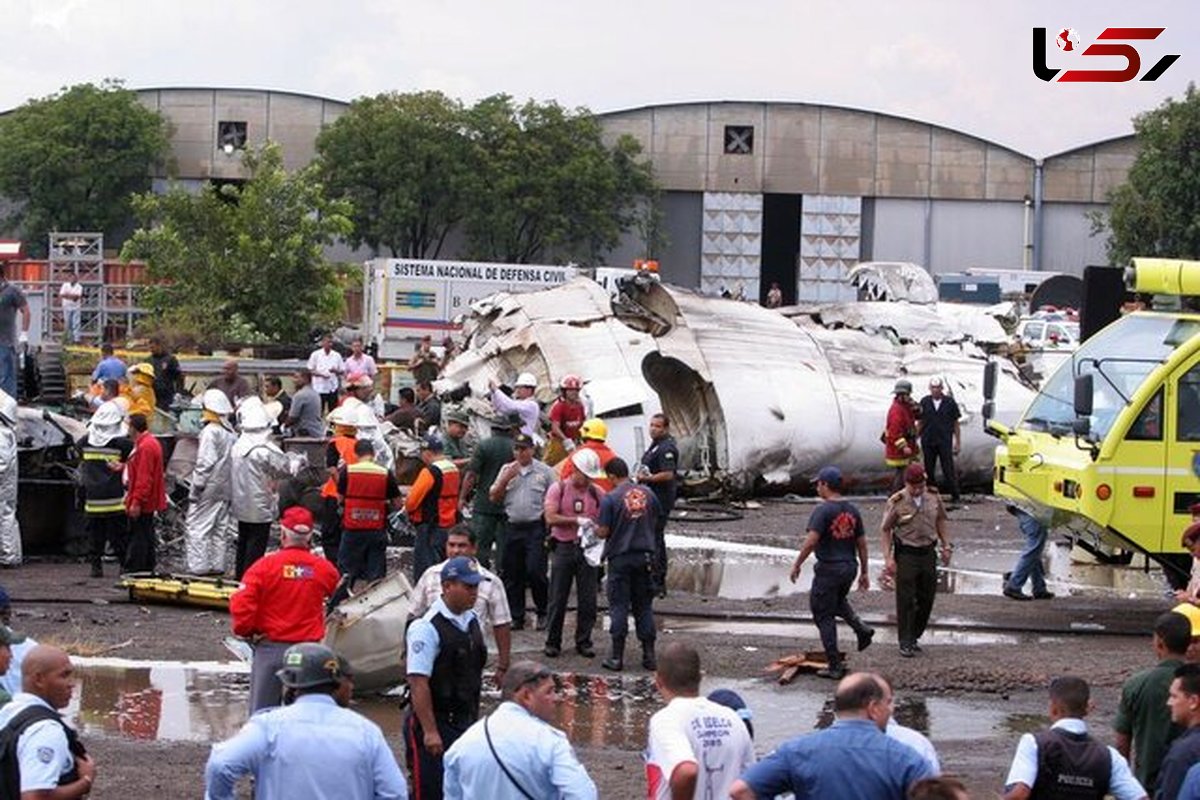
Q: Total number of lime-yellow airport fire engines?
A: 1